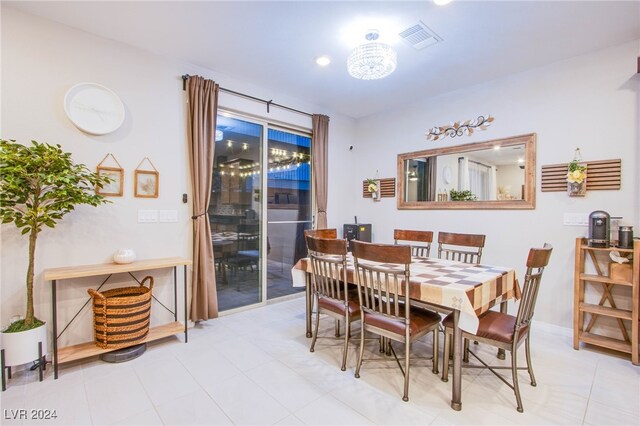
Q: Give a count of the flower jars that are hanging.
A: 2